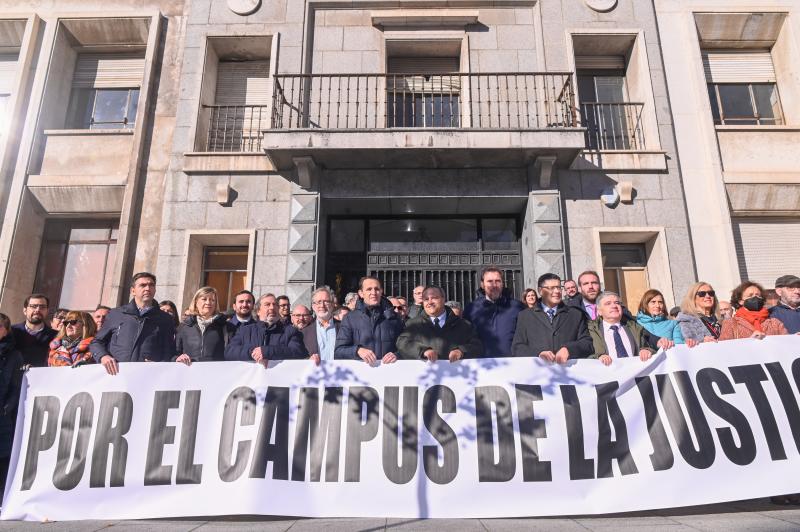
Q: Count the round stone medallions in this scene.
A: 2